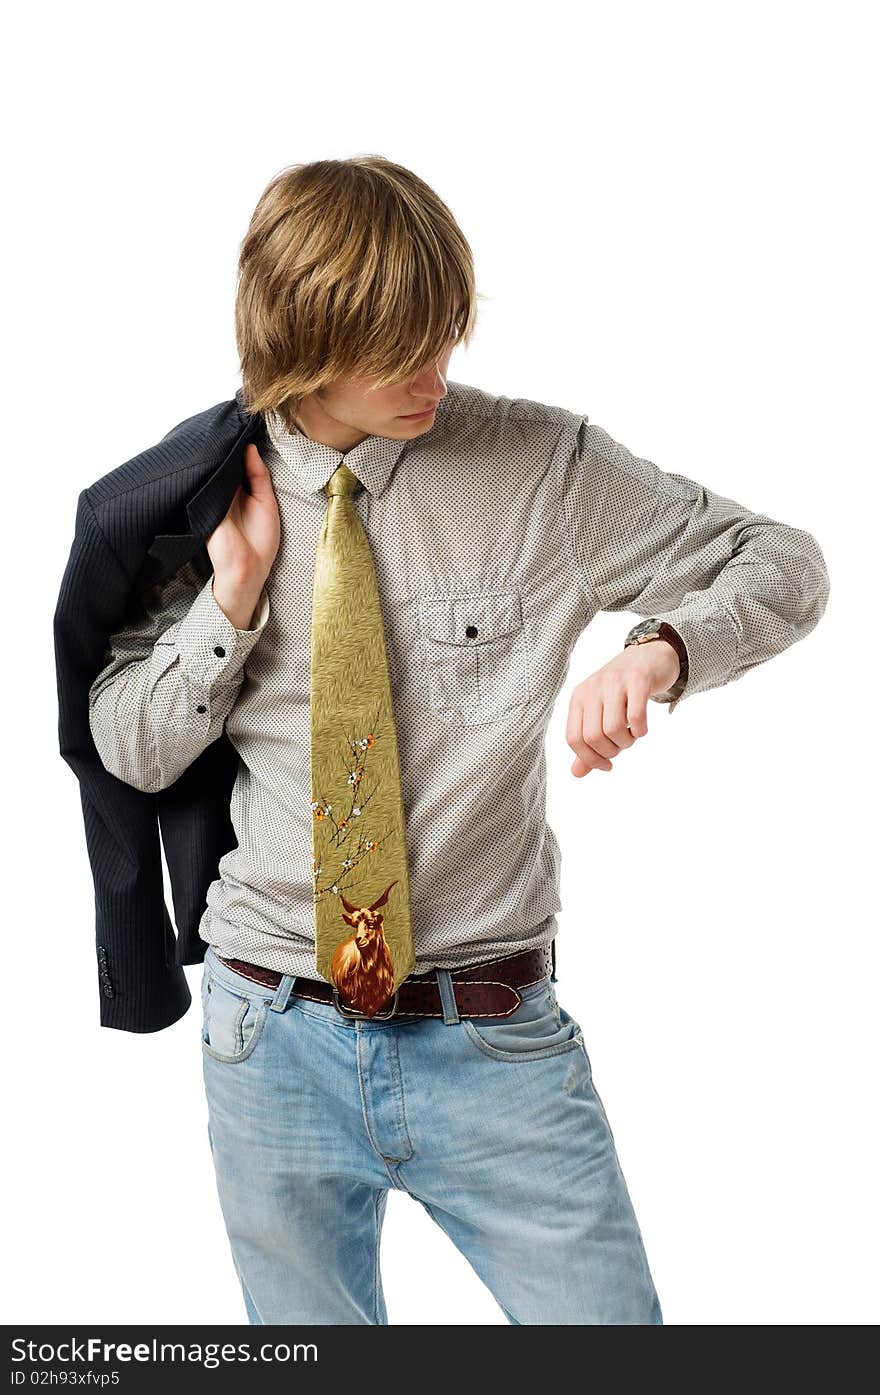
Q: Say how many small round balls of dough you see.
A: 0